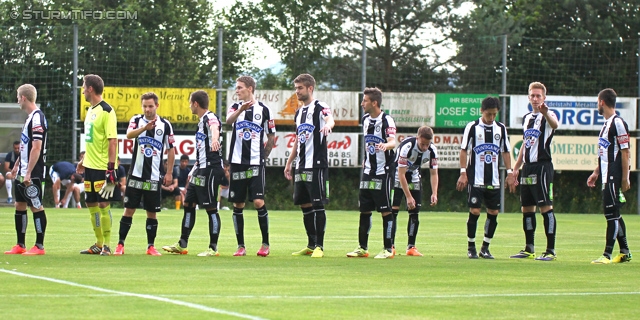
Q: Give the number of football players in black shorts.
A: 11